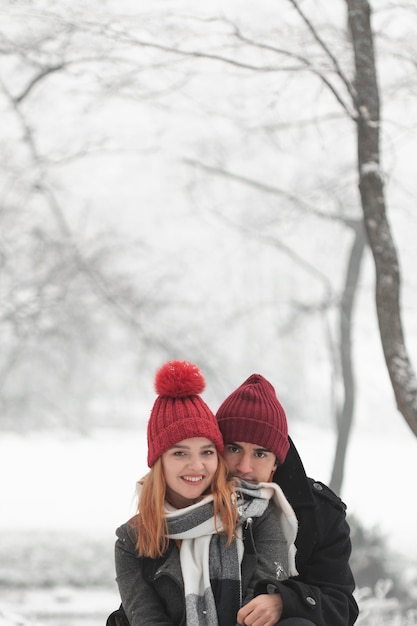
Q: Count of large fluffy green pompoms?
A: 0